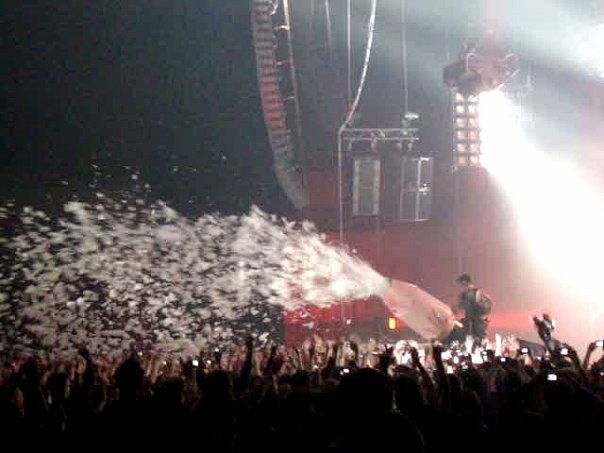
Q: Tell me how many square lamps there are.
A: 12